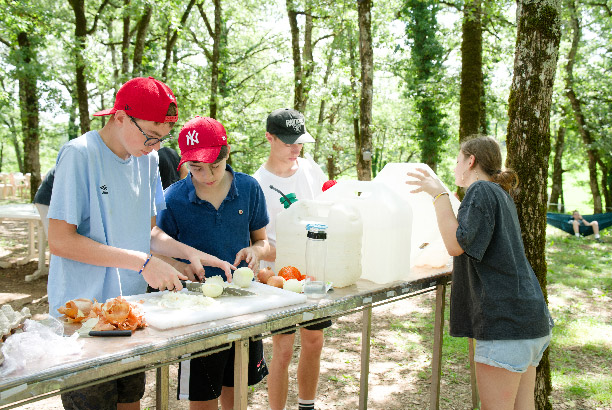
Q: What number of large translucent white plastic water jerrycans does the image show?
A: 3